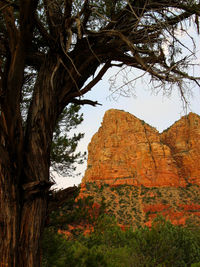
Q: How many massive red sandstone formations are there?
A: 2